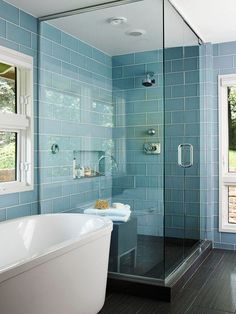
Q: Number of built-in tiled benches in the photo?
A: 1